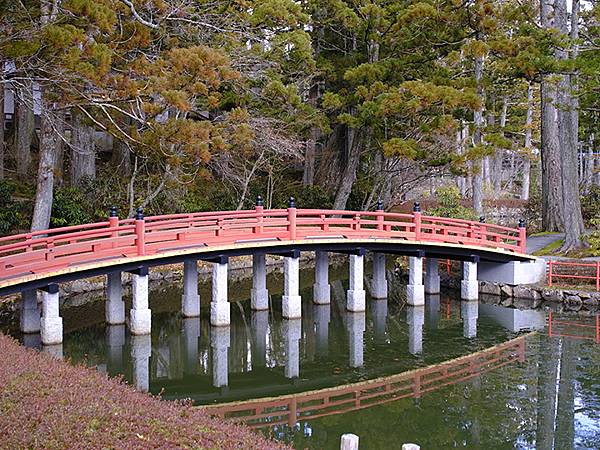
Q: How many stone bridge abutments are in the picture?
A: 14